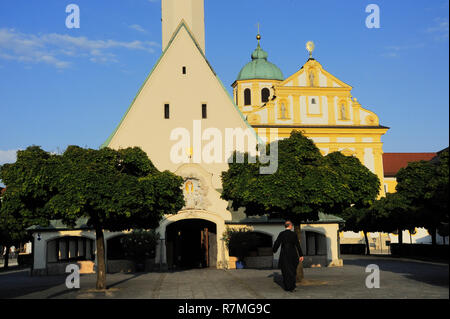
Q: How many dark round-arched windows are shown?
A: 2